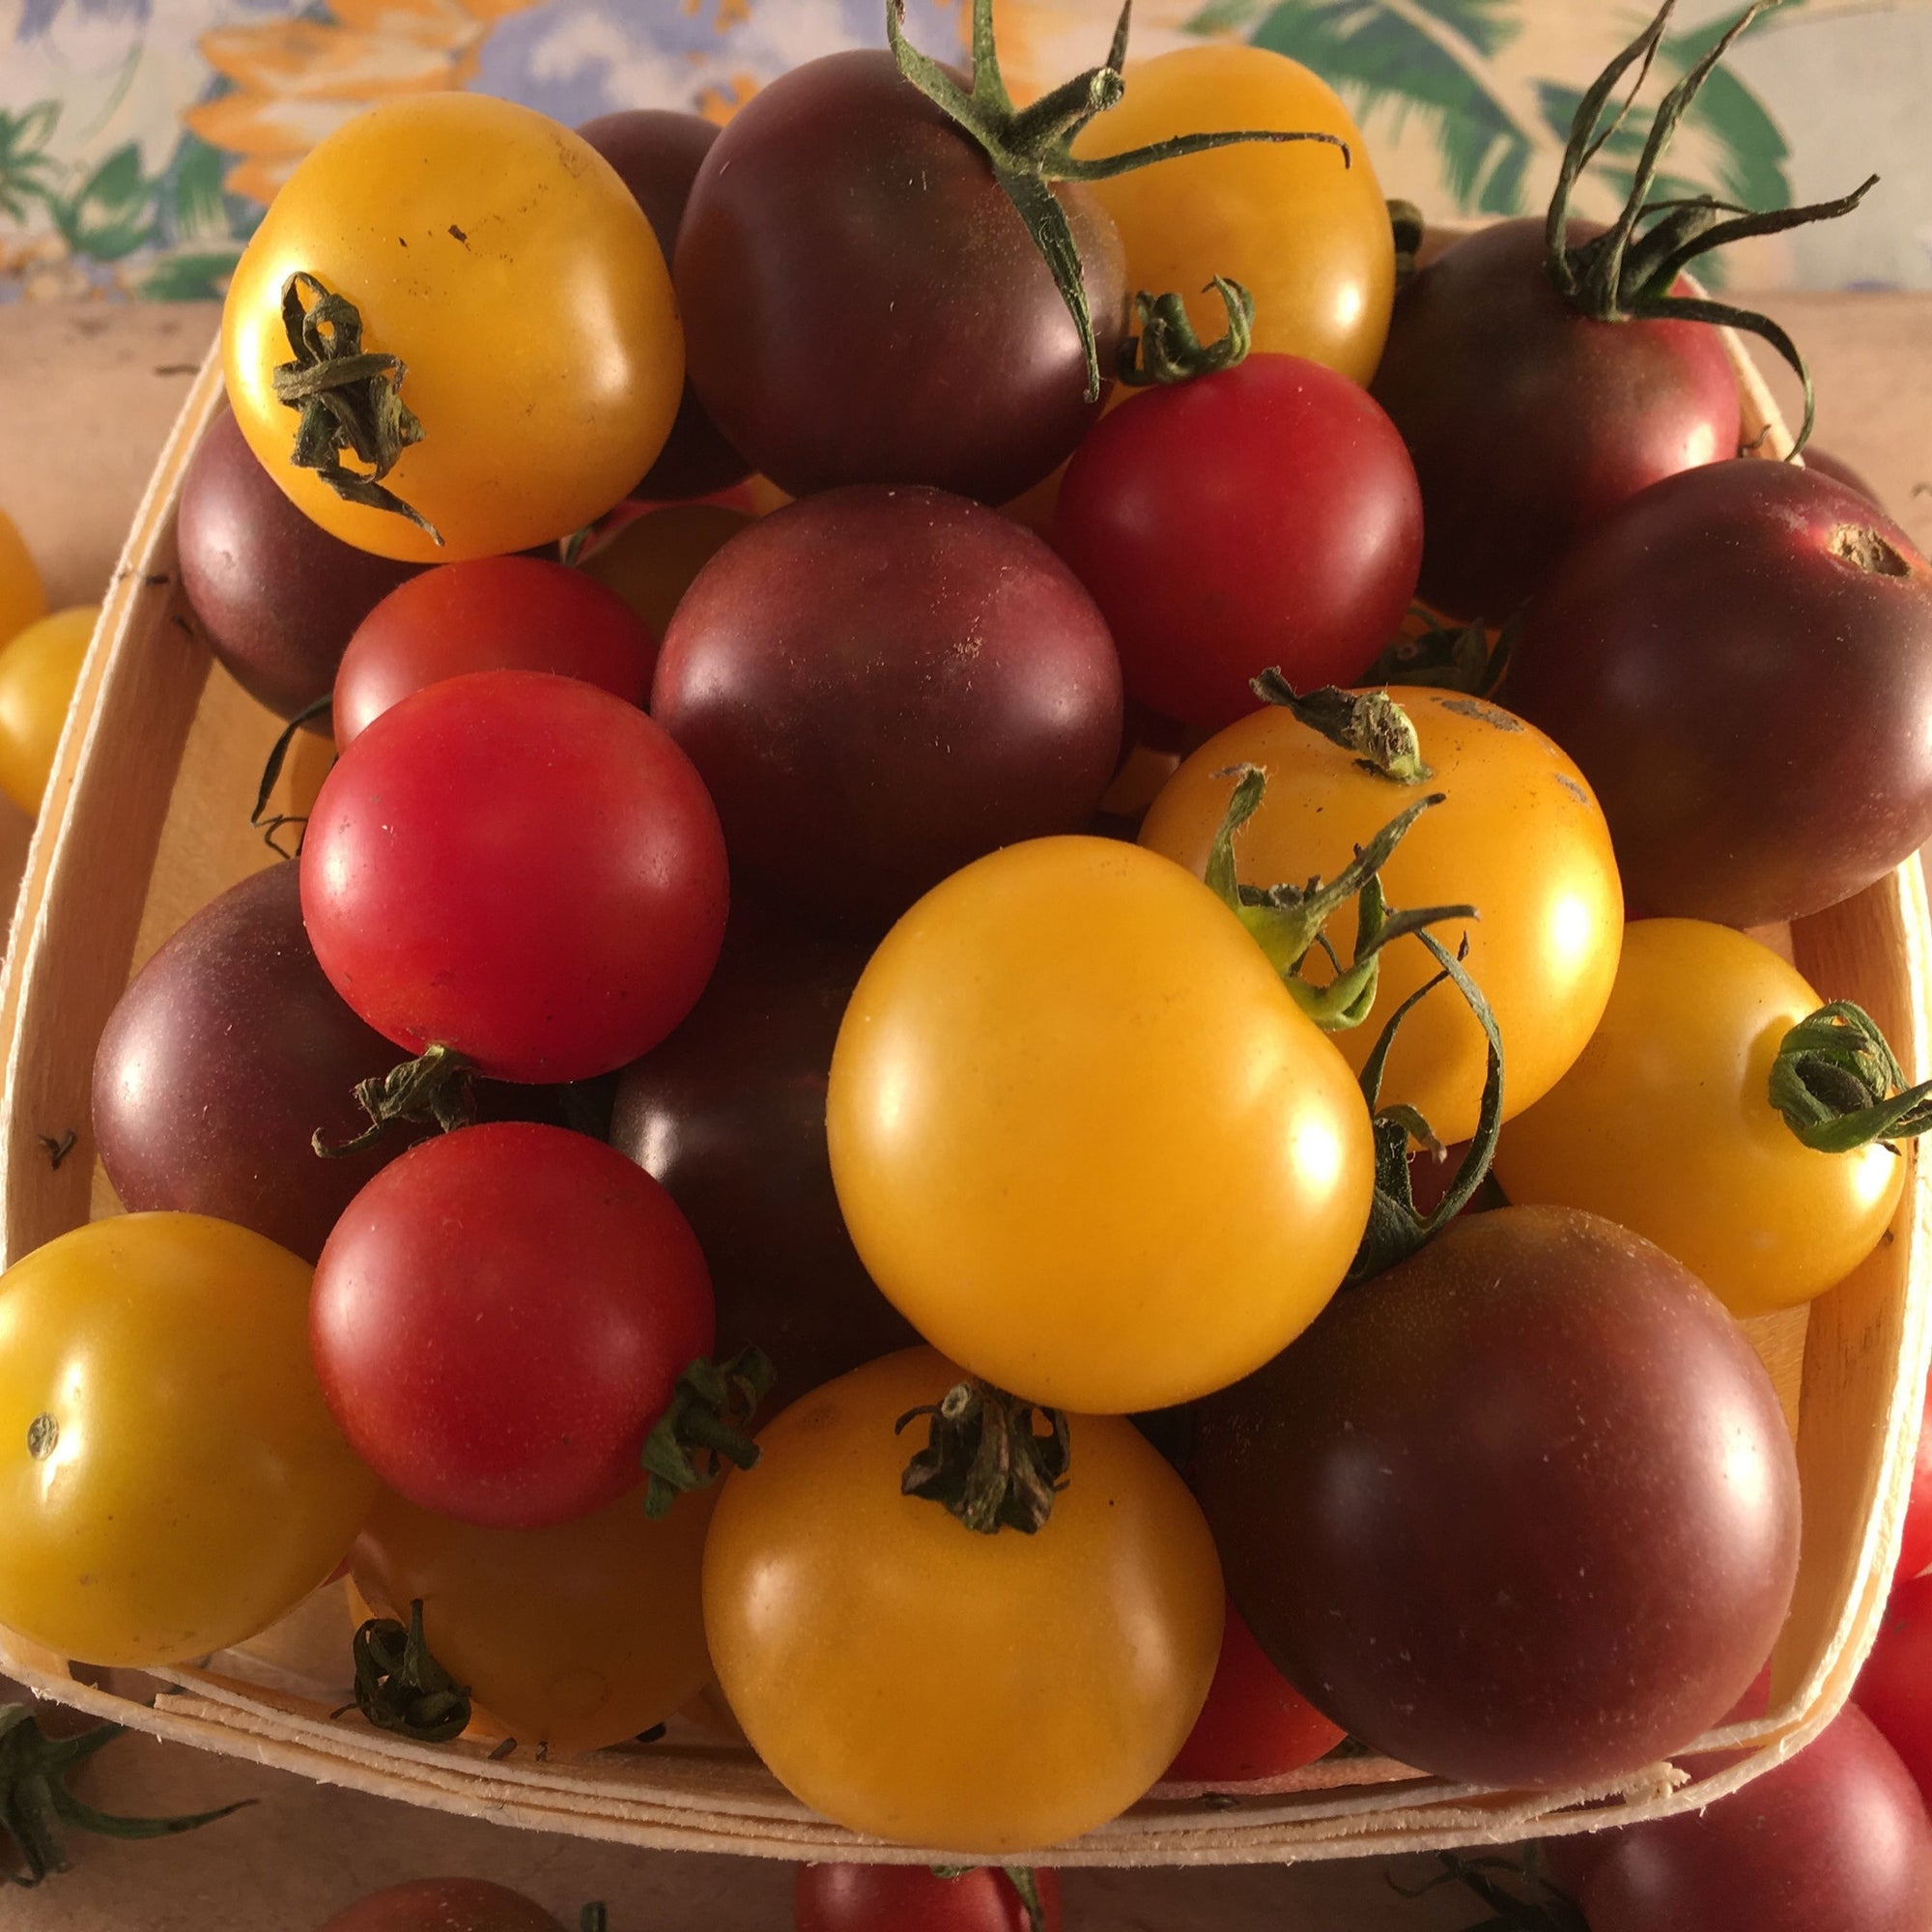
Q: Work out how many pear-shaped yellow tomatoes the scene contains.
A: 0